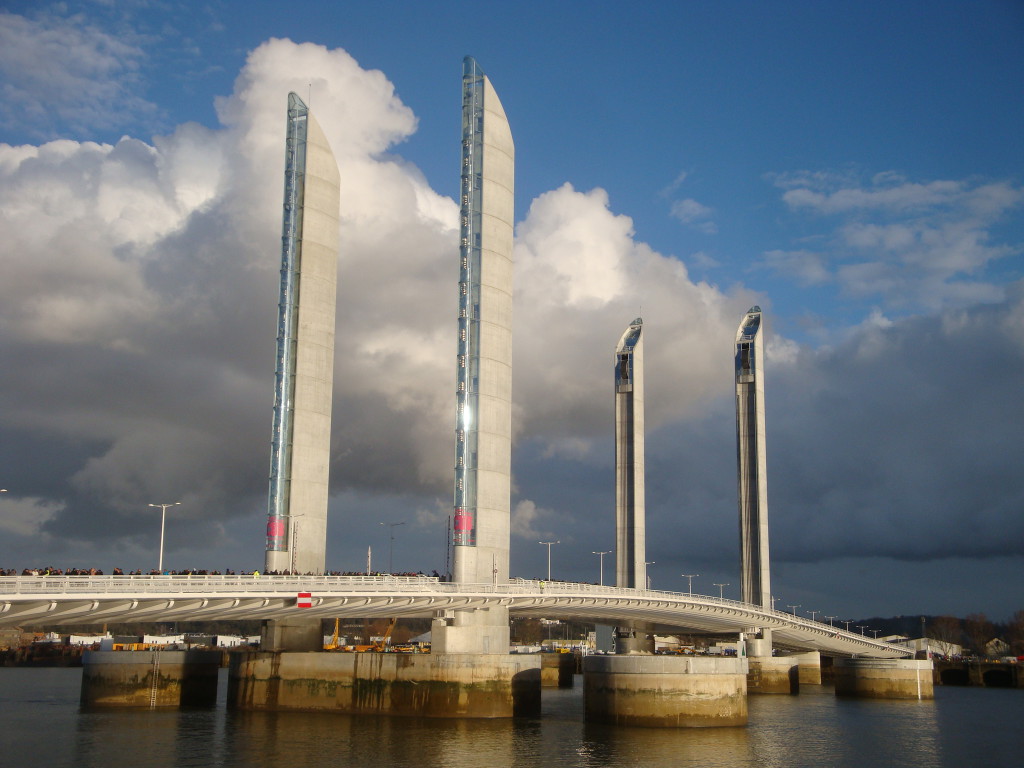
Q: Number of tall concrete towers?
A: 4